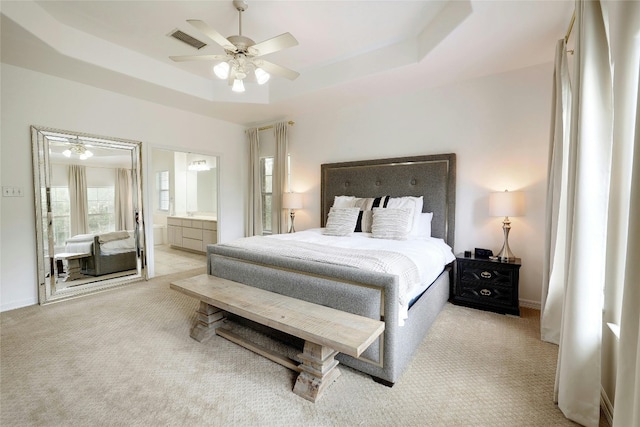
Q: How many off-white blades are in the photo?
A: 5